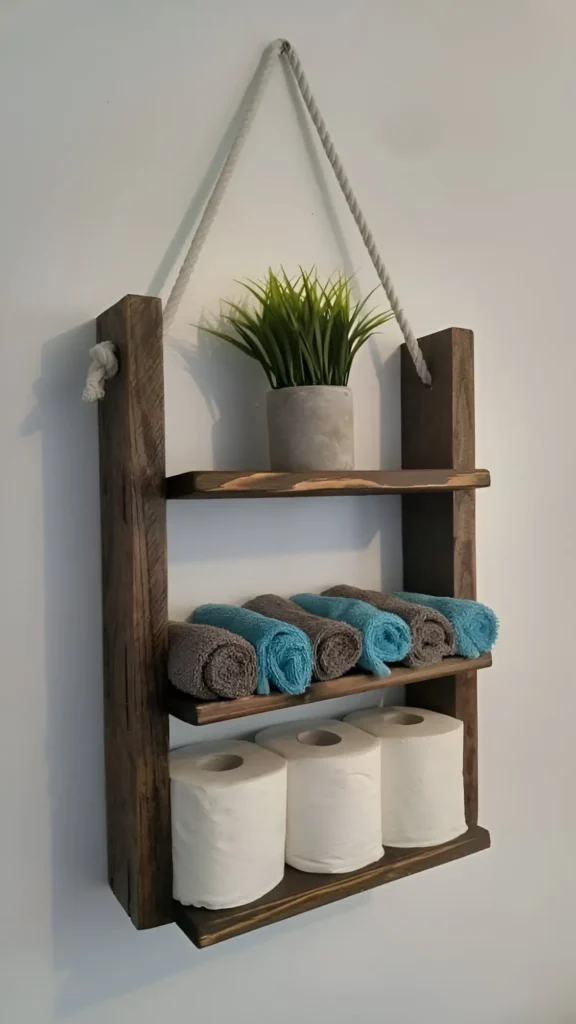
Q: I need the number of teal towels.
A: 3